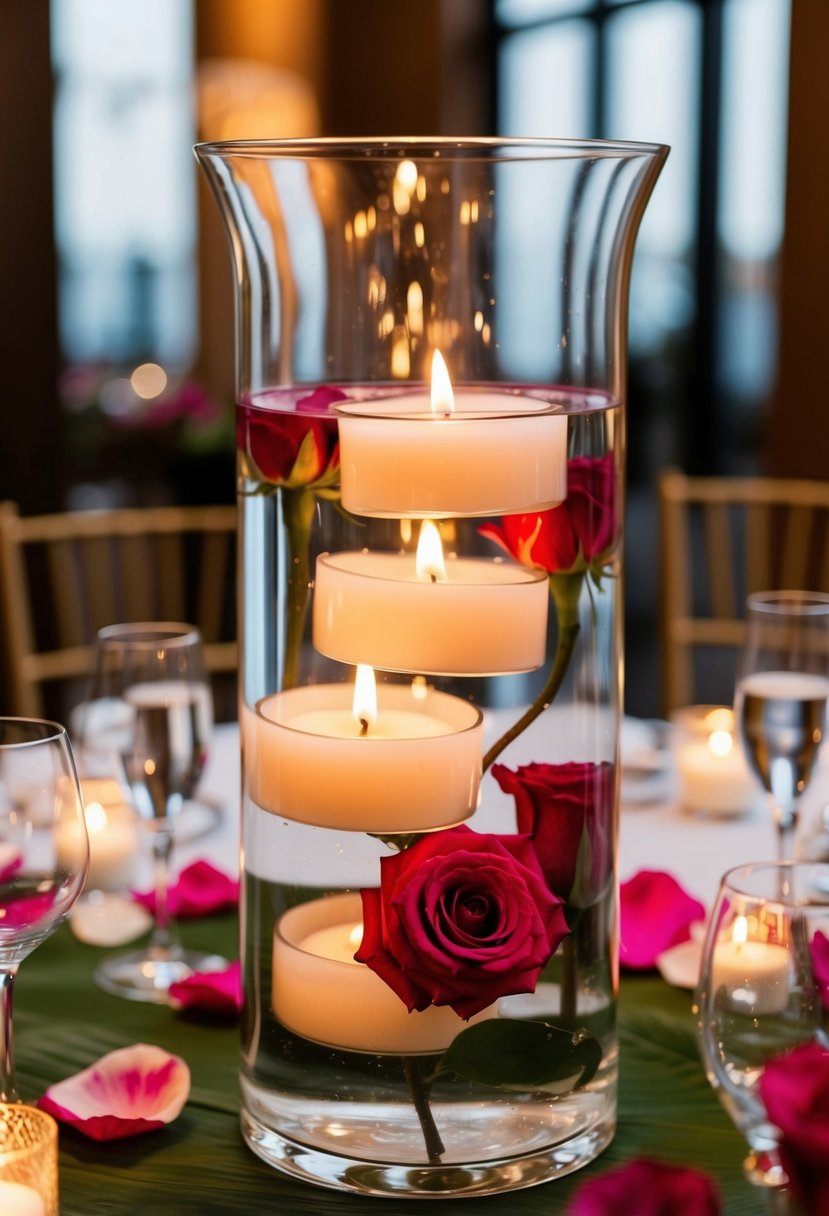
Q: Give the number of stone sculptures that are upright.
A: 0